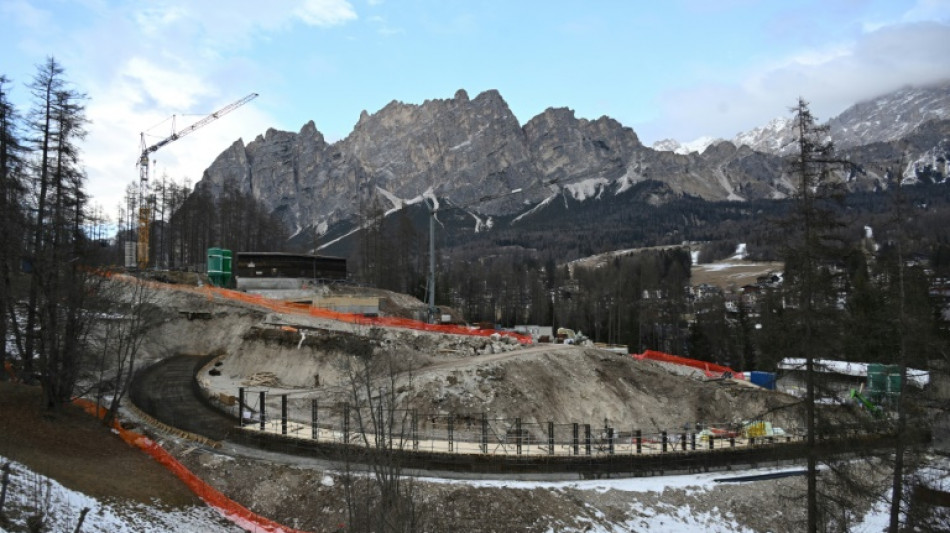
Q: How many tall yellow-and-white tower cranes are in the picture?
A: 1